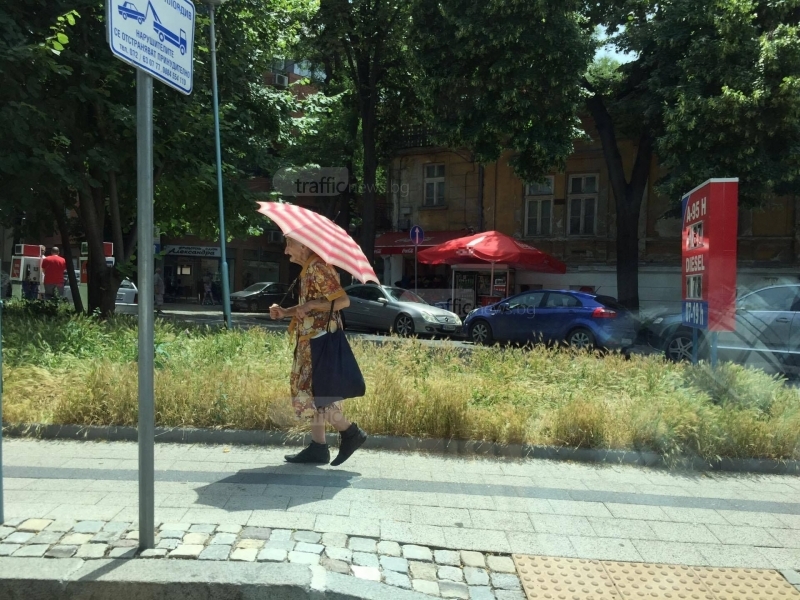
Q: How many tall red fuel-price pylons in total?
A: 1